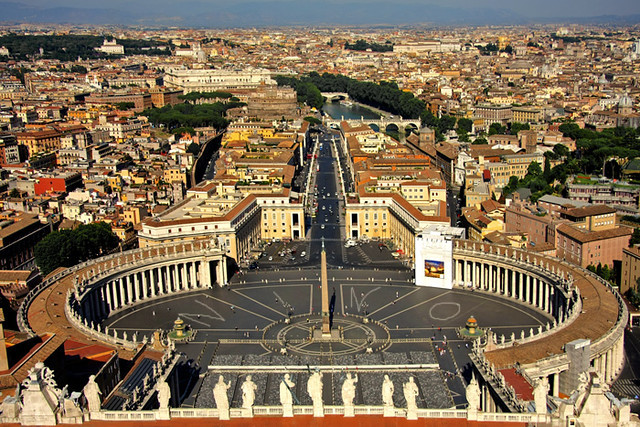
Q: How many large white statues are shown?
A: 11